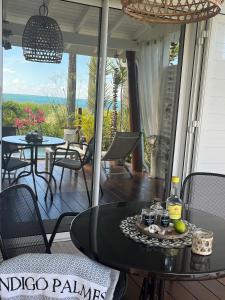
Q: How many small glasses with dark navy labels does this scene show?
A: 2